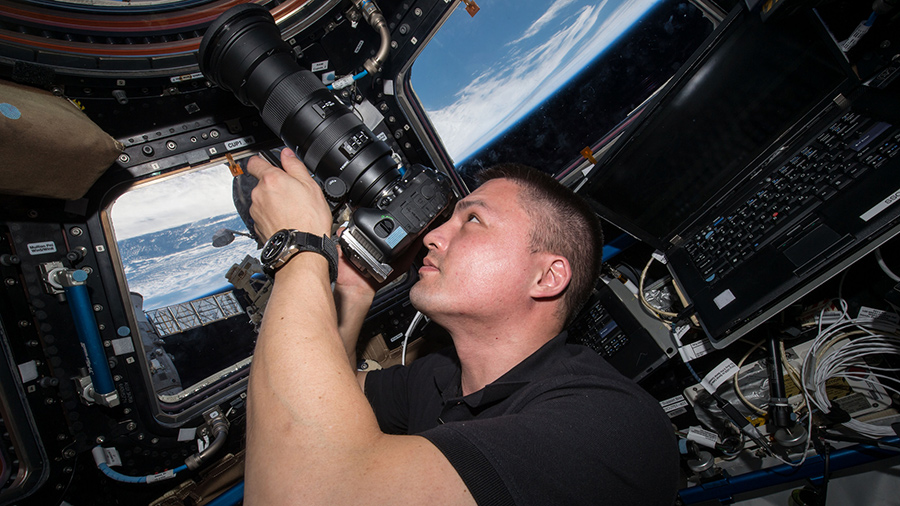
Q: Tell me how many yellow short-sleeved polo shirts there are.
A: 0